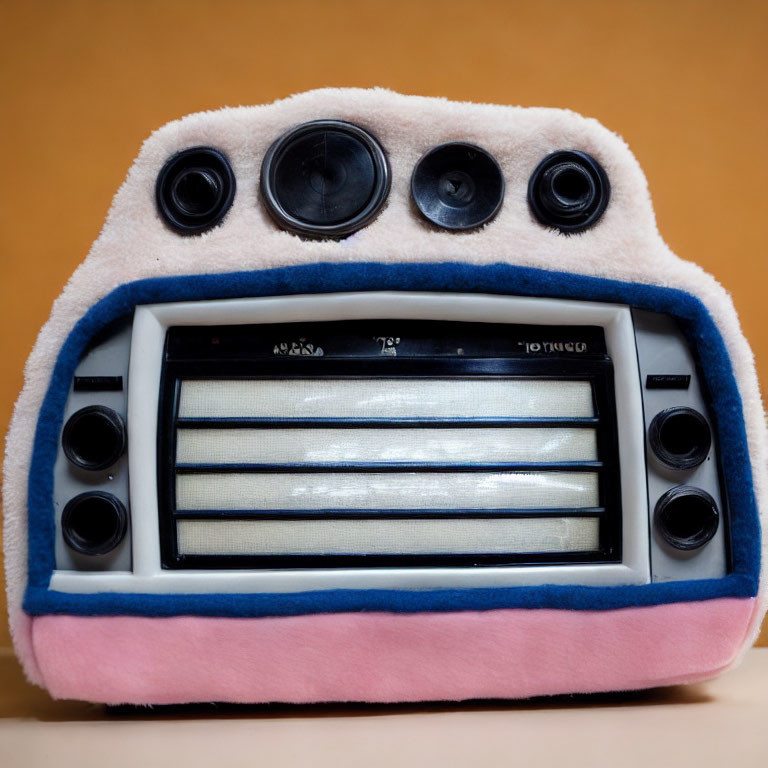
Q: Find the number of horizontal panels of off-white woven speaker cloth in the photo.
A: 4